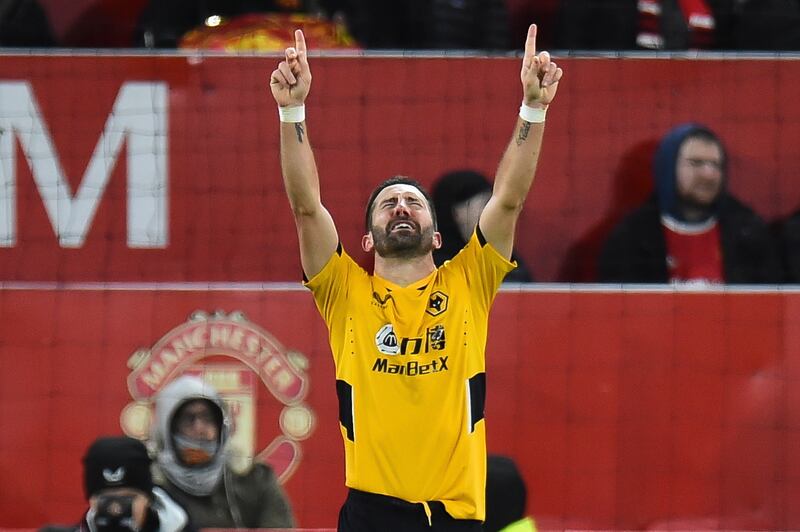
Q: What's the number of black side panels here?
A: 2